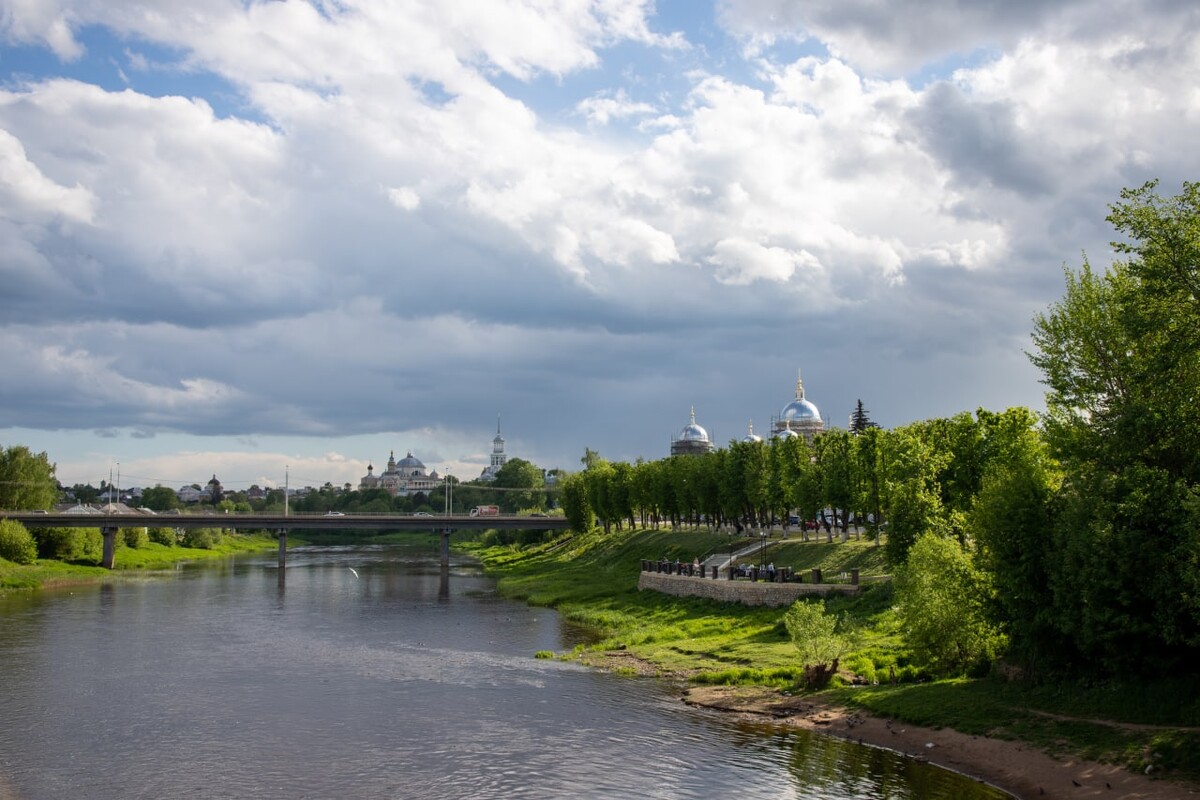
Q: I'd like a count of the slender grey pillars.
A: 3